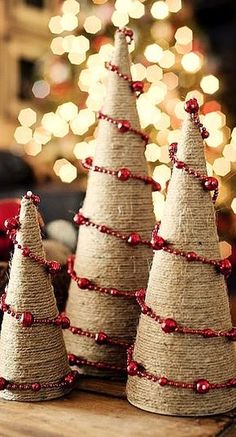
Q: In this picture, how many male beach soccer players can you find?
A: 0